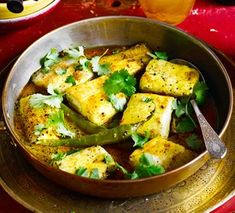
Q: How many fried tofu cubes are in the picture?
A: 8